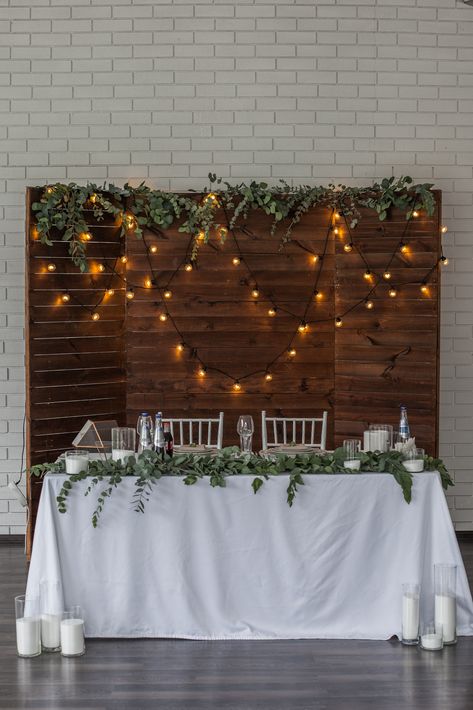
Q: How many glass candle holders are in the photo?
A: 11